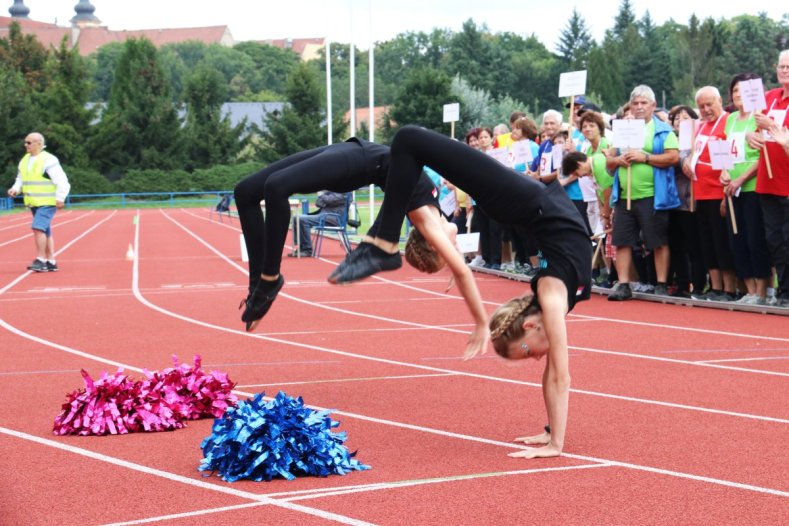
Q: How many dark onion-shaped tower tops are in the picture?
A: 2